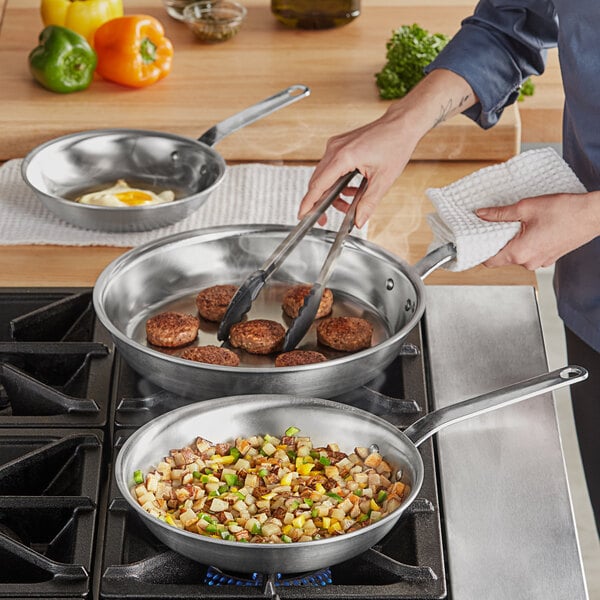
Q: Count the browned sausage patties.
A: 7